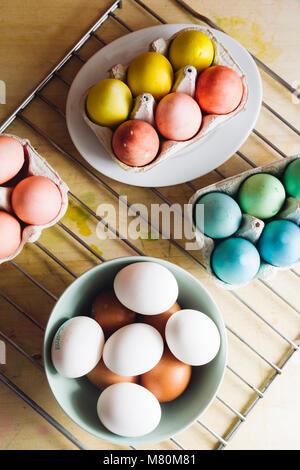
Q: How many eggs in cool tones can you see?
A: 5